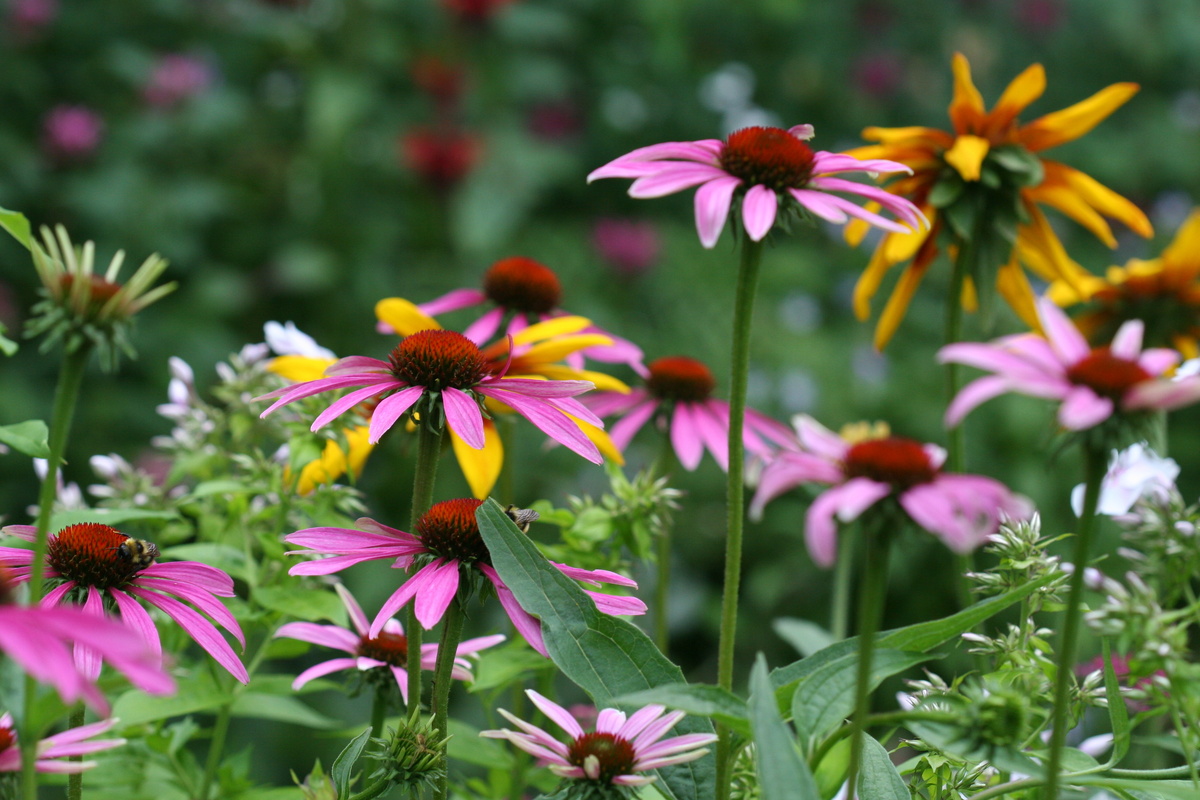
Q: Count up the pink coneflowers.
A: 12